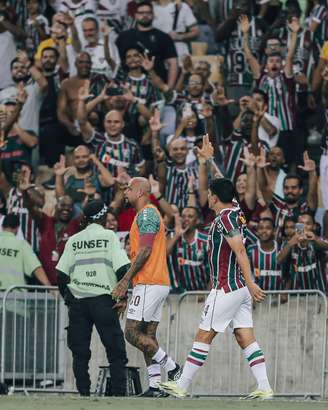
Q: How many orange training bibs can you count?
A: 1